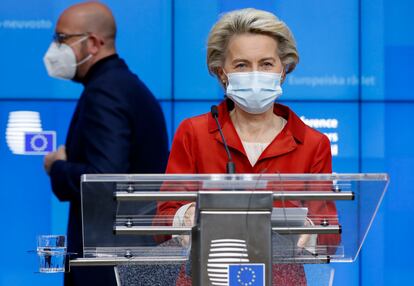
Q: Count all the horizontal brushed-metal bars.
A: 3